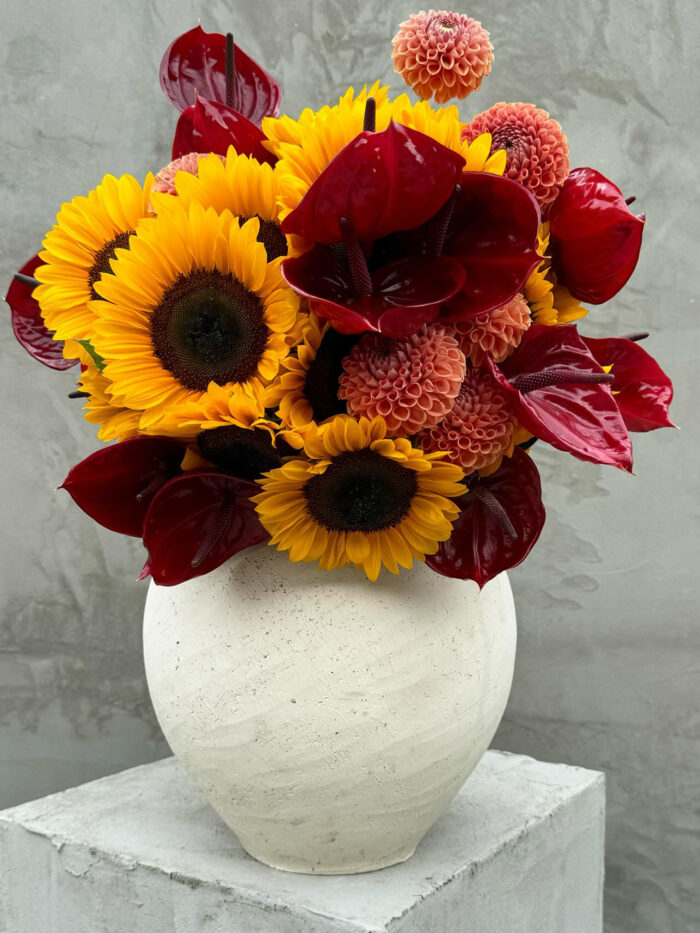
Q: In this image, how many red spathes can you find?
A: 12